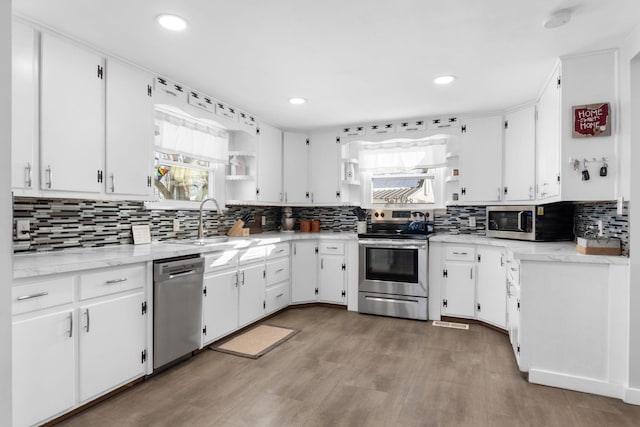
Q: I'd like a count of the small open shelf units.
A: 3